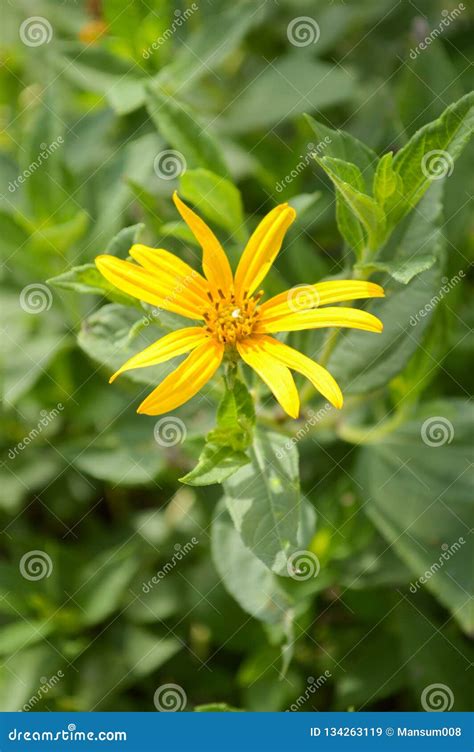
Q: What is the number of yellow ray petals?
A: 10